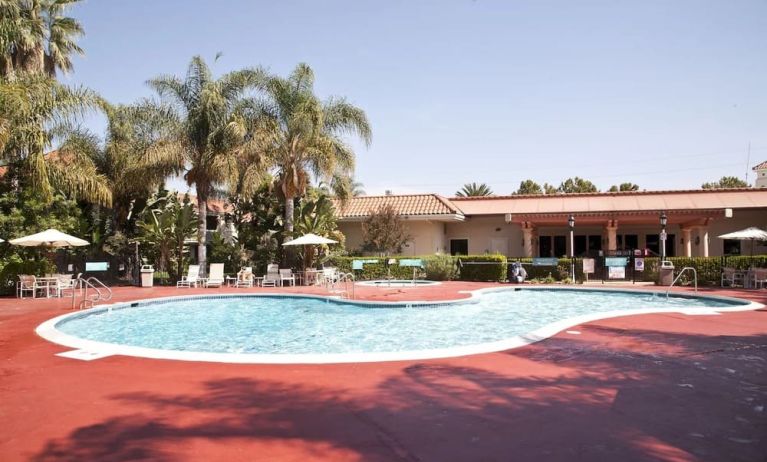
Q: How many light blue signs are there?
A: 5